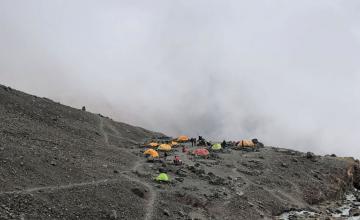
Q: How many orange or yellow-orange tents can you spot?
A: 6